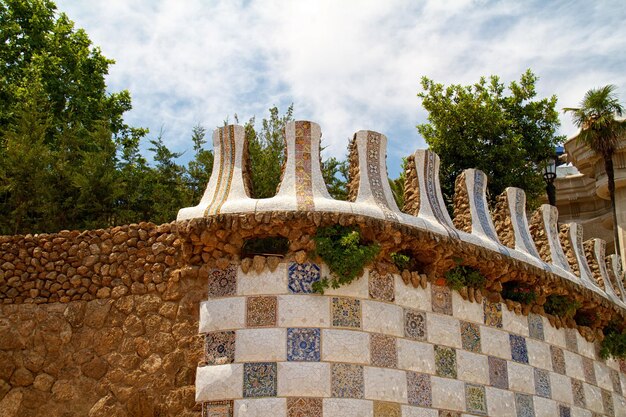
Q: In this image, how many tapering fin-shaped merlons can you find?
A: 10